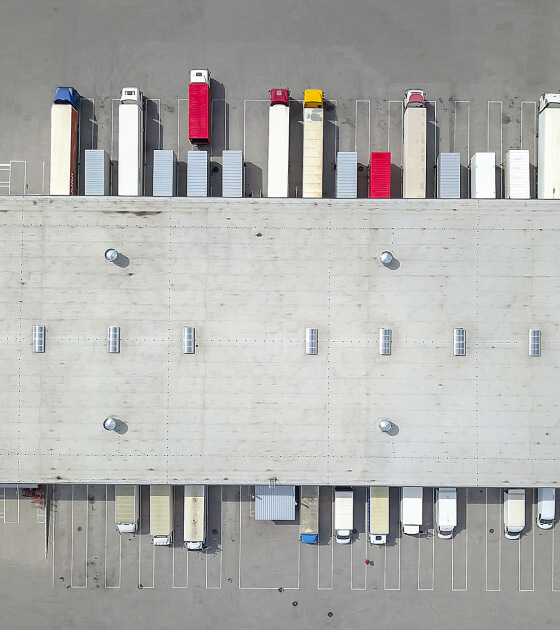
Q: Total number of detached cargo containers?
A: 9